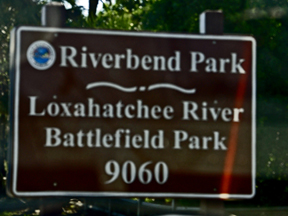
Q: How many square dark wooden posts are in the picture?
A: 2